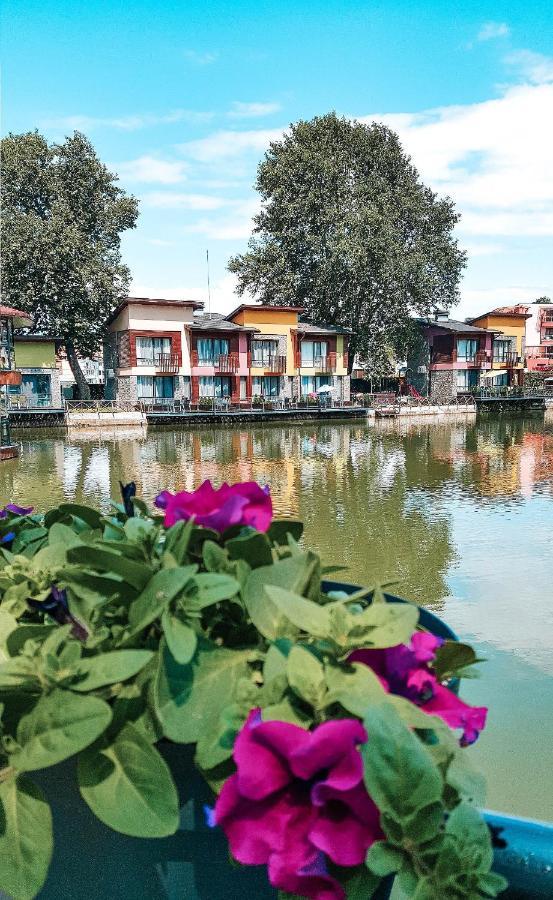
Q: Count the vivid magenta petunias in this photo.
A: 3